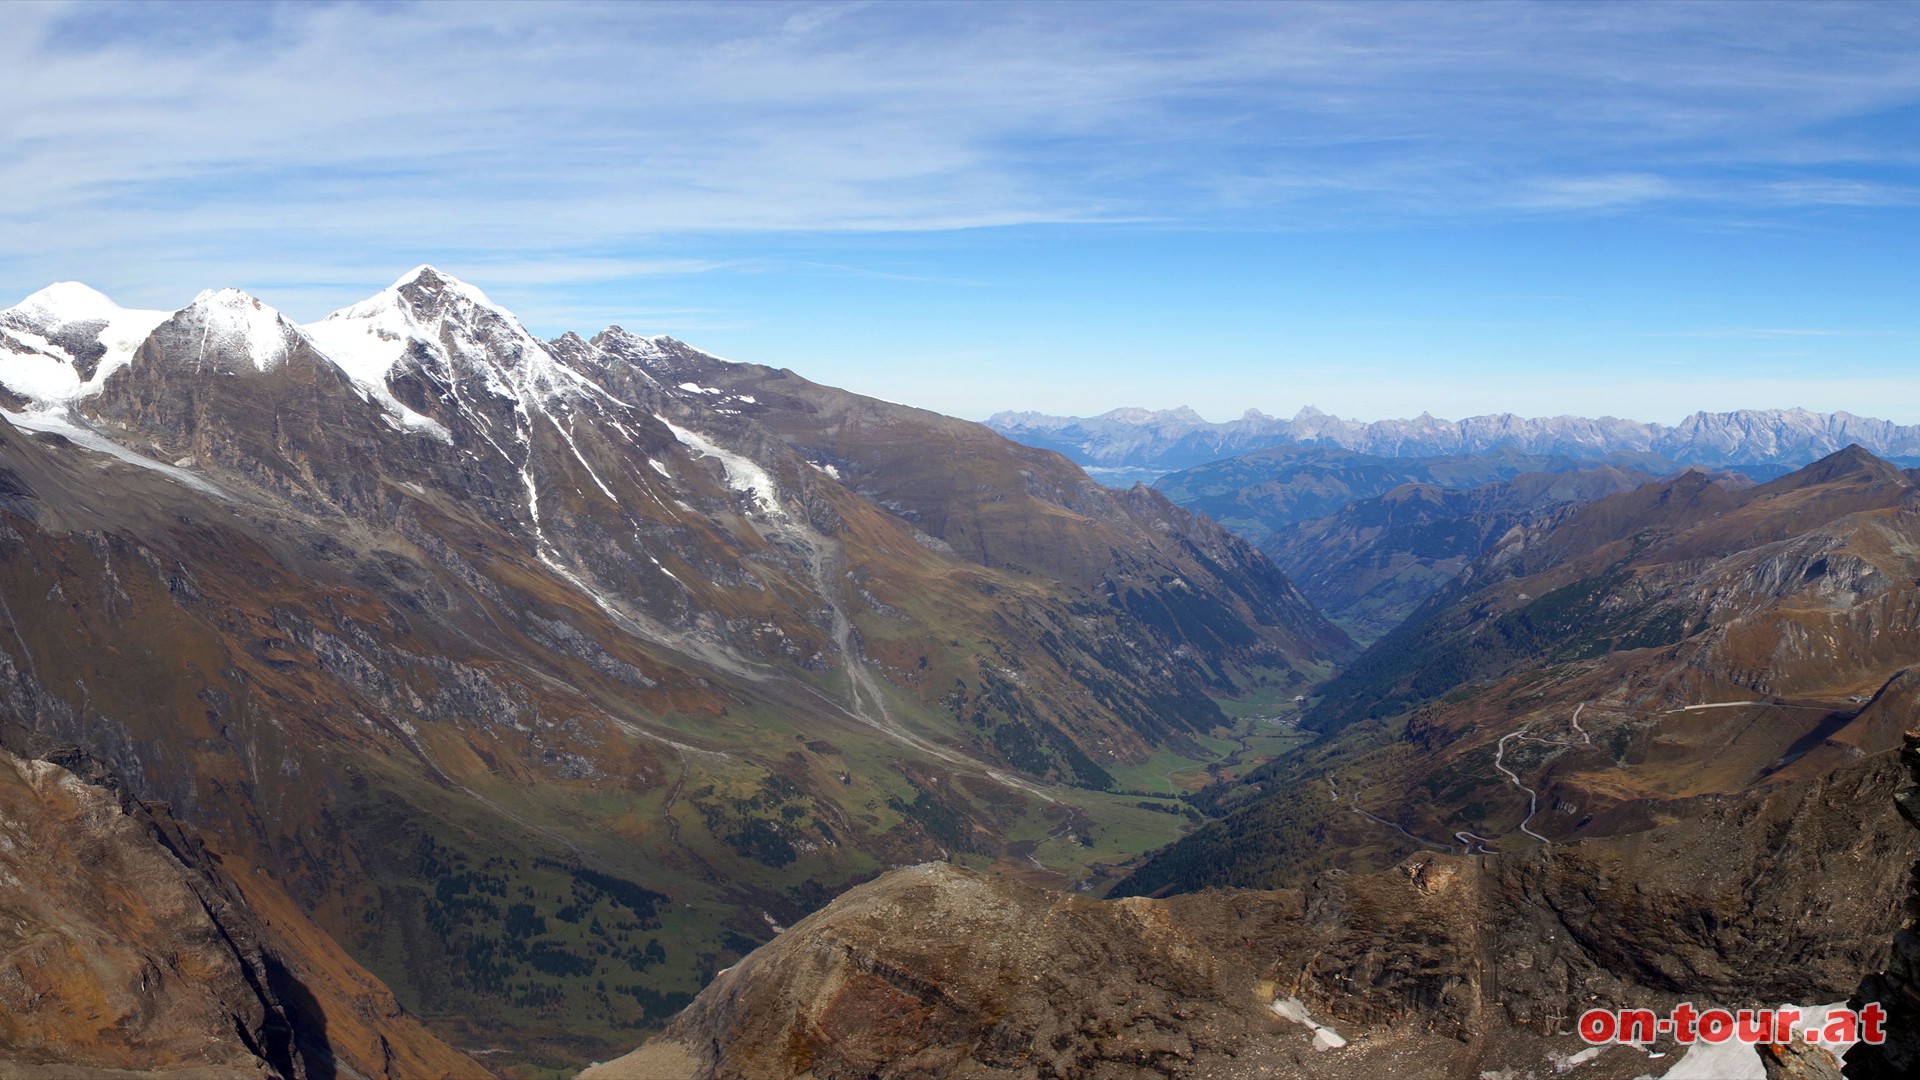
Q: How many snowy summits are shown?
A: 3